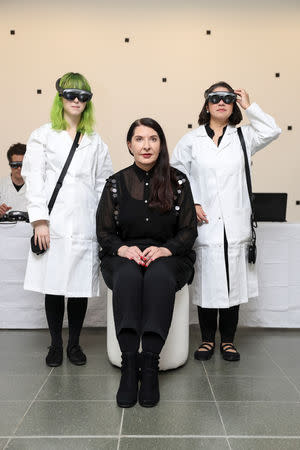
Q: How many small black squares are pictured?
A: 9